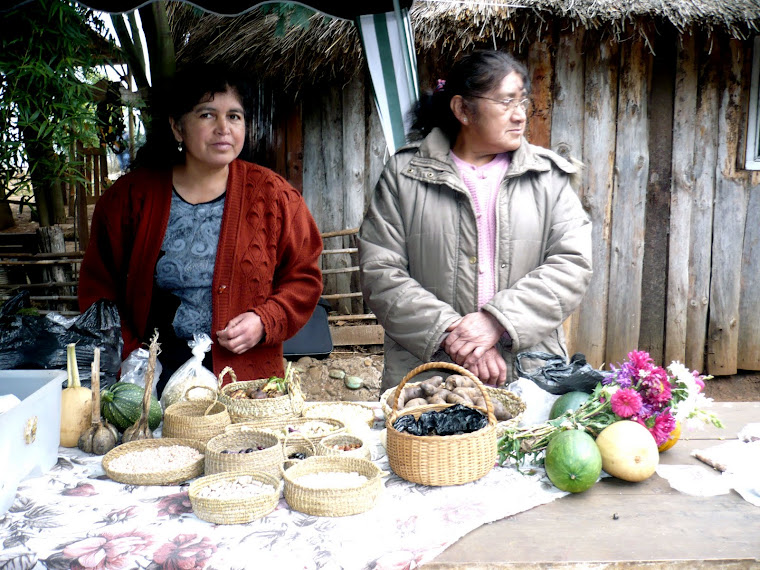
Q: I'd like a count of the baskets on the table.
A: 12